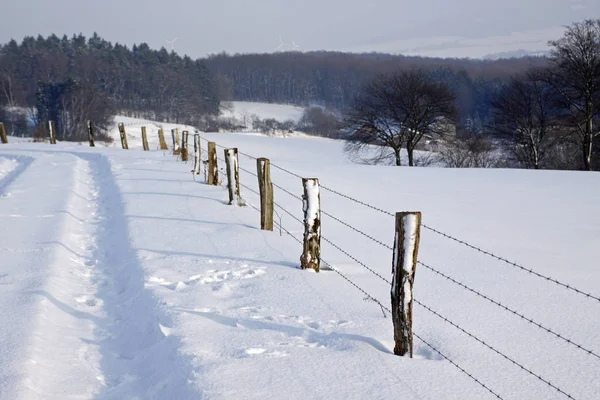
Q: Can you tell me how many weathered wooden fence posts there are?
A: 14